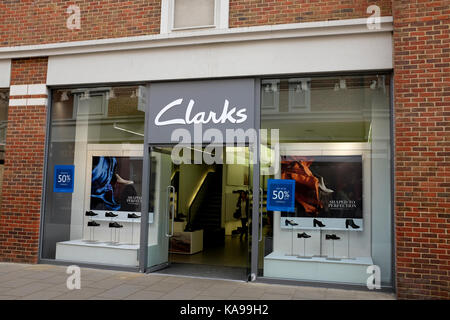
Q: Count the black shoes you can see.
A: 10